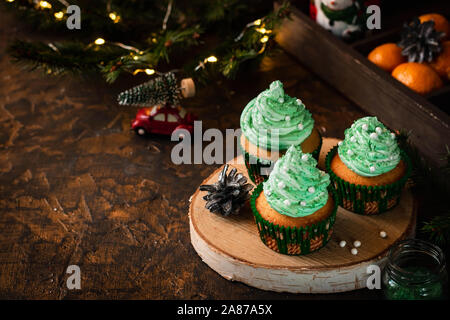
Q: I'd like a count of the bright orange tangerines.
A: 4